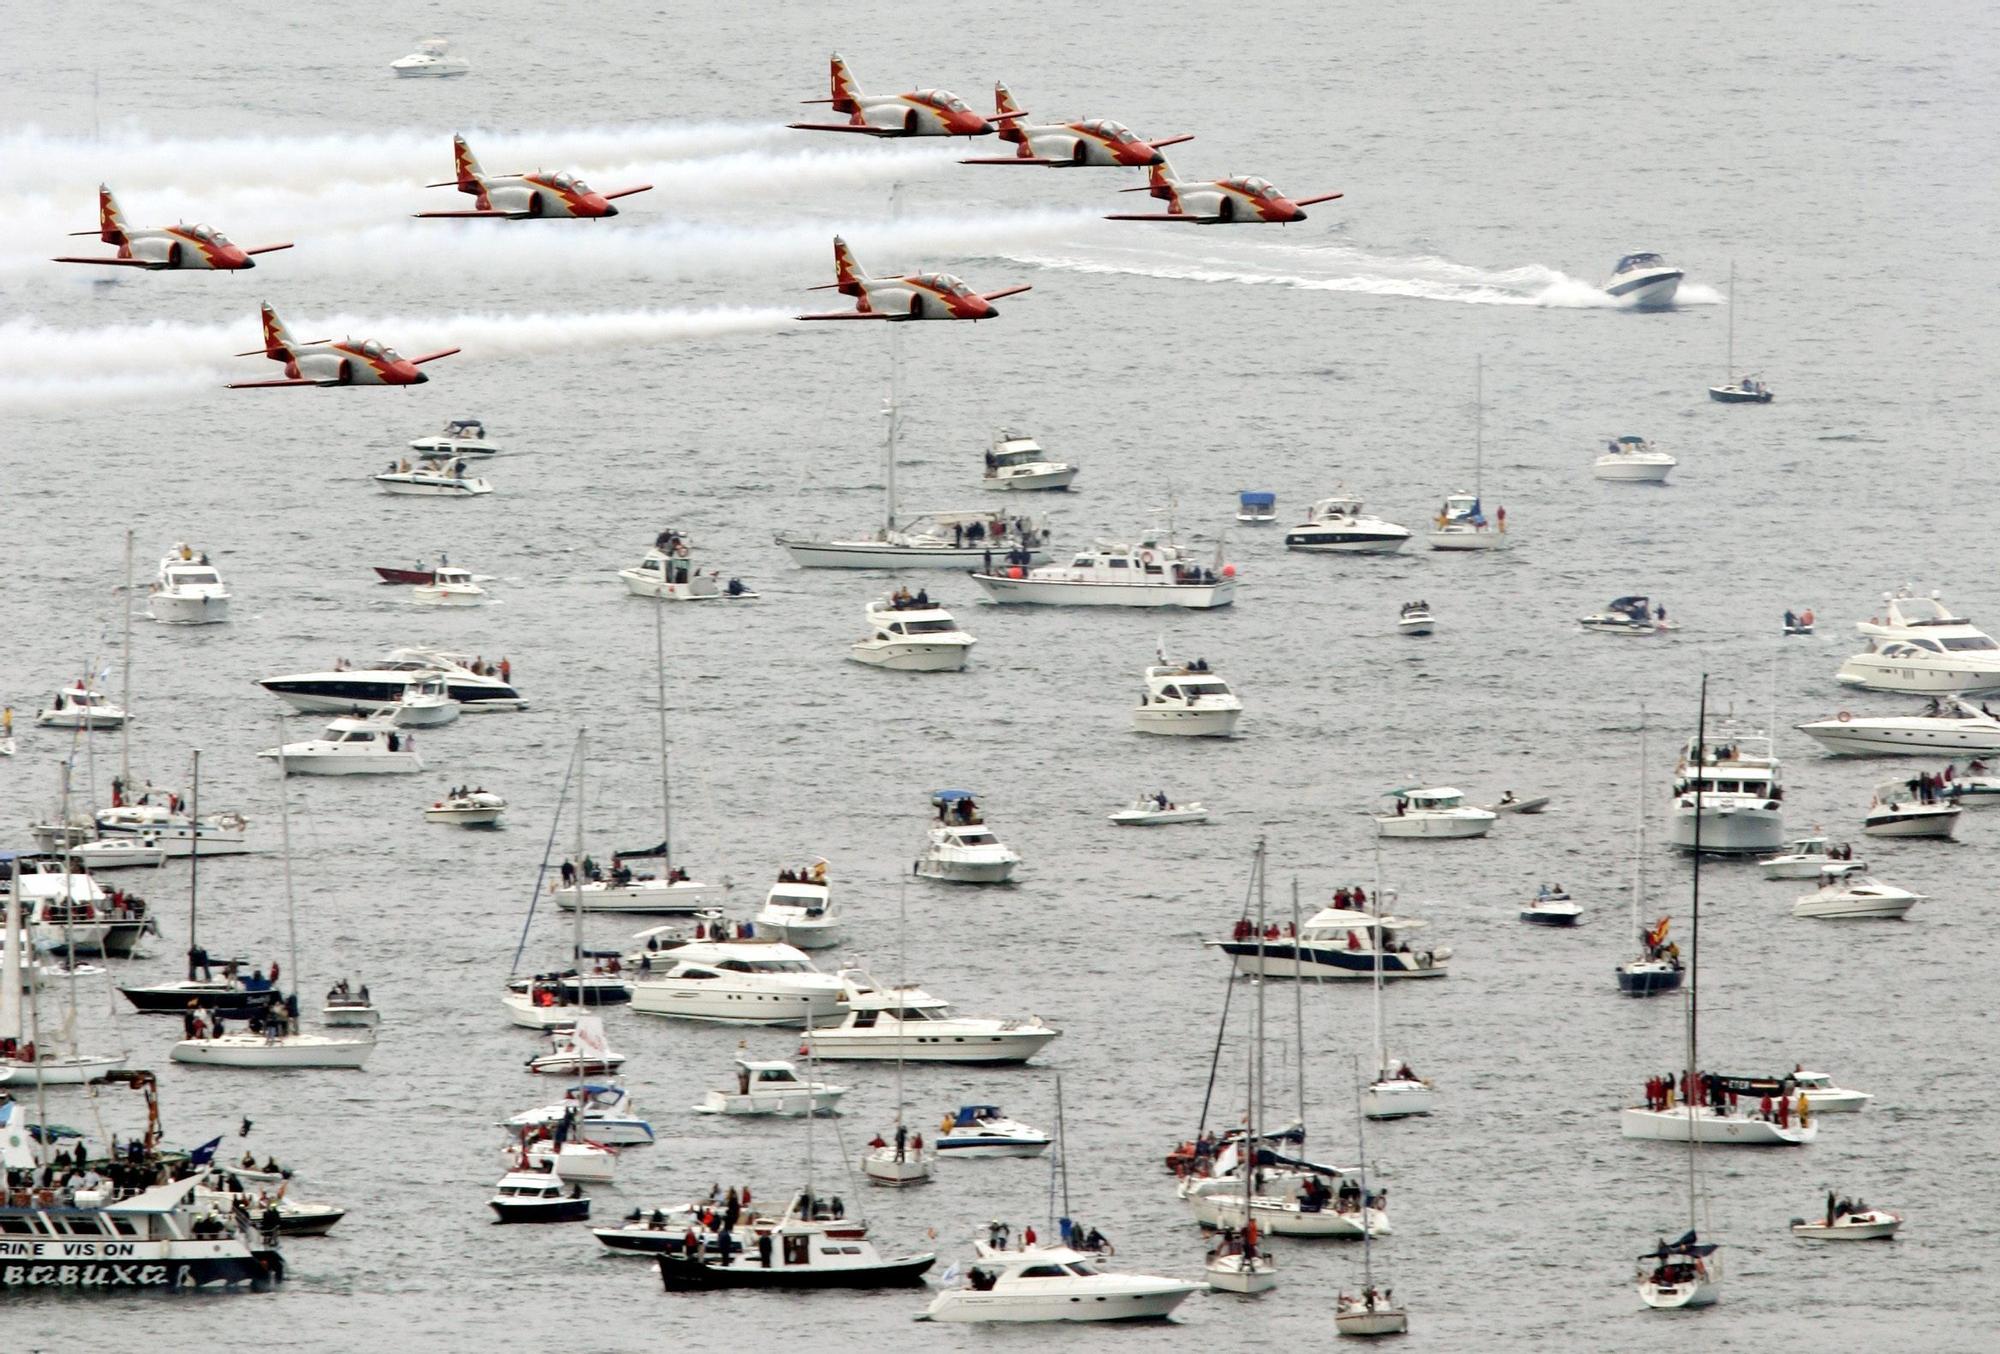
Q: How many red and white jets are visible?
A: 7